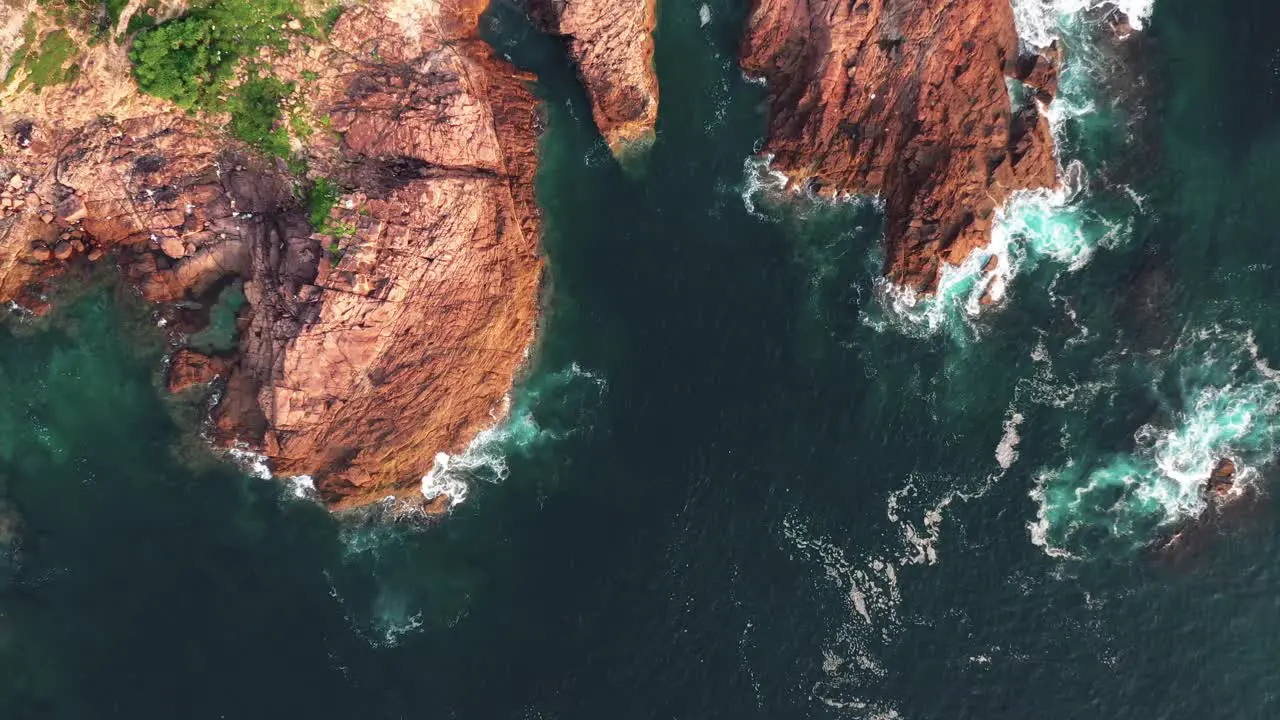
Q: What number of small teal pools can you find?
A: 1